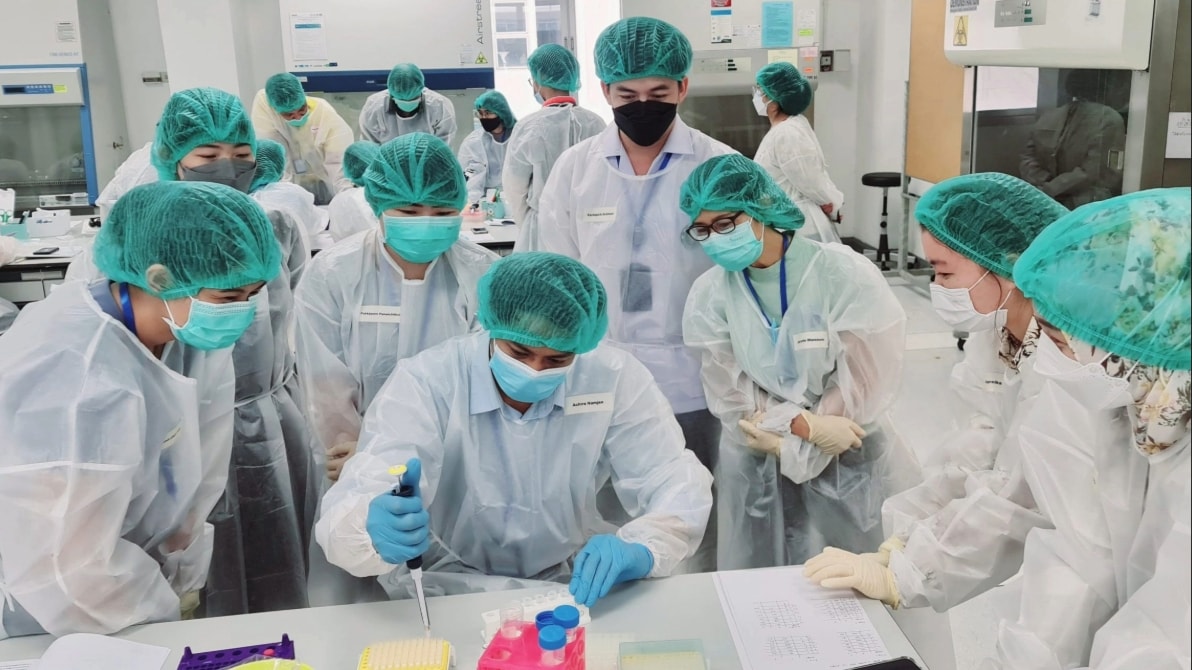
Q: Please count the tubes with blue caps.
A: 2